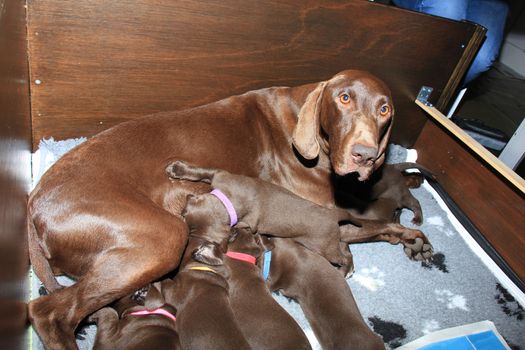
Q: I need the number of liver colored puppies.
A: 6